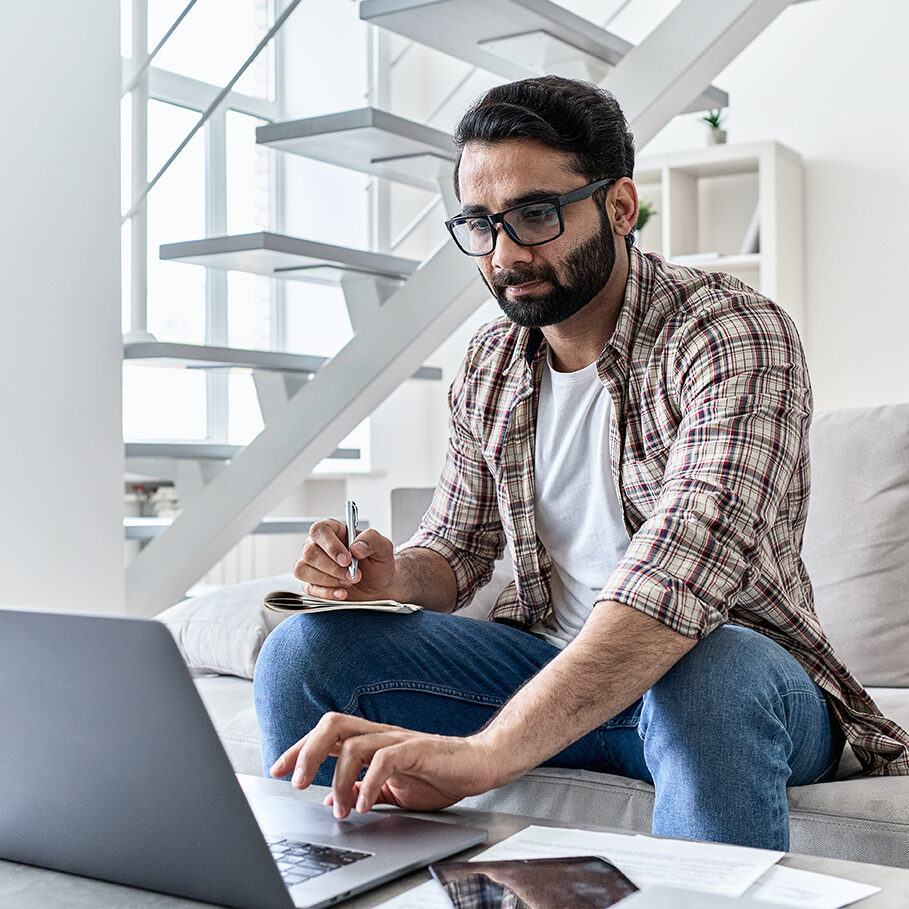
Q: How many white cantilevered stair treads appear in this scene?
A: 6